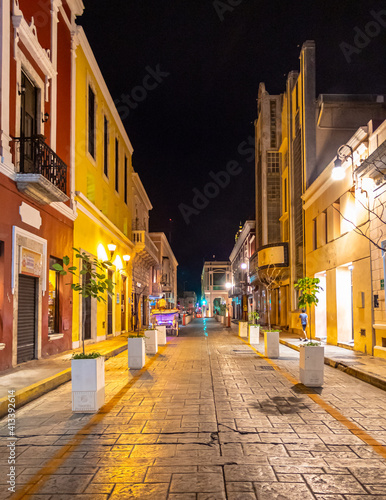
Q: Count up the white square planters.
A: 8